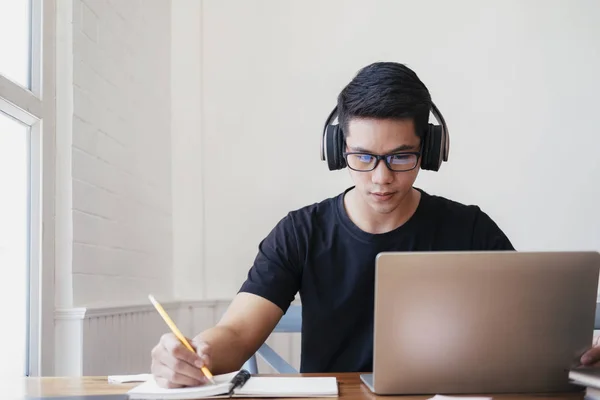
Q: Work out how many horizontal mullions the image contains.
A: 1